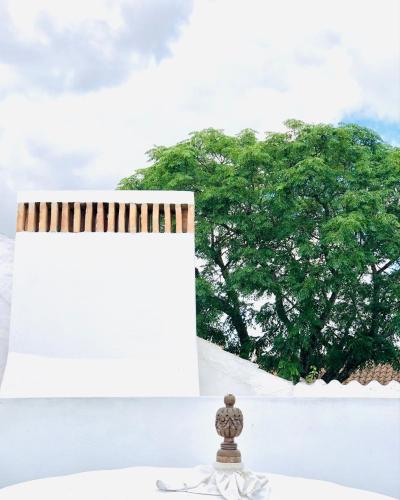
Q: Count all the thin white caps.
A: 1